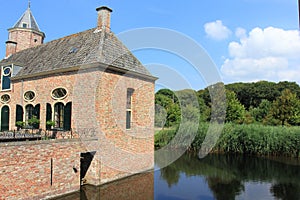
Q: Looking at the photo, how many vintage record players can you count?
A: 0